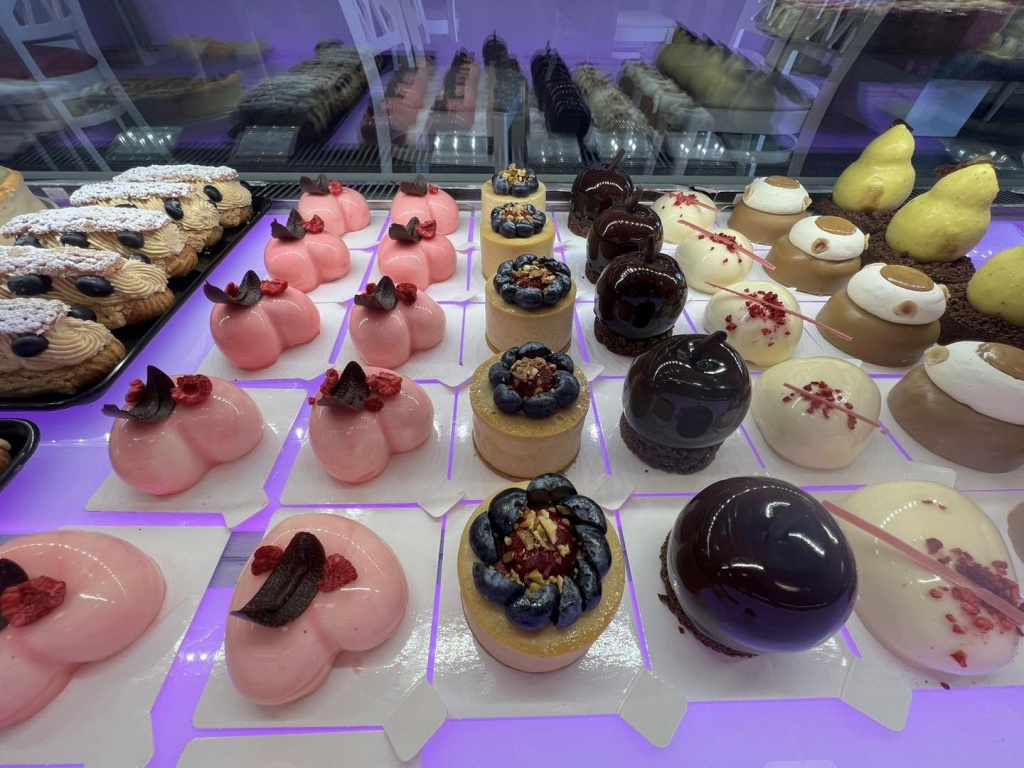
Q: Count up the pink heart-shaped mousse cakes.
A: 10